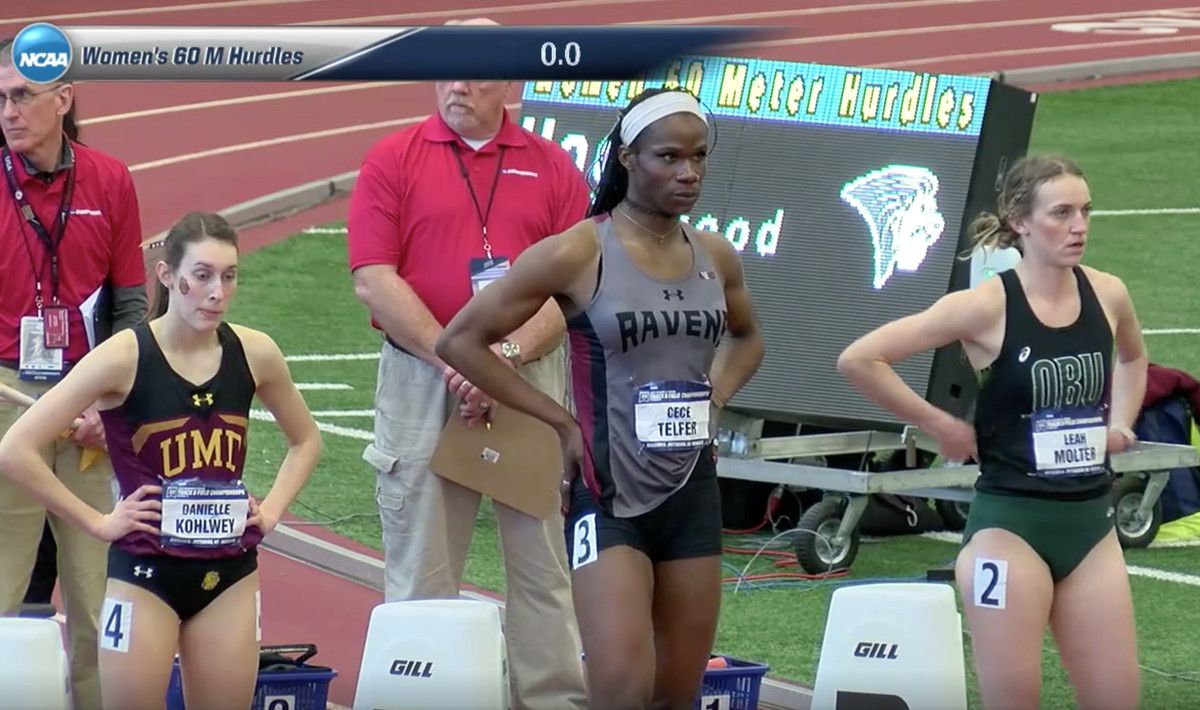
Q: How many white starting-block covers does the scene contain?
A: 3